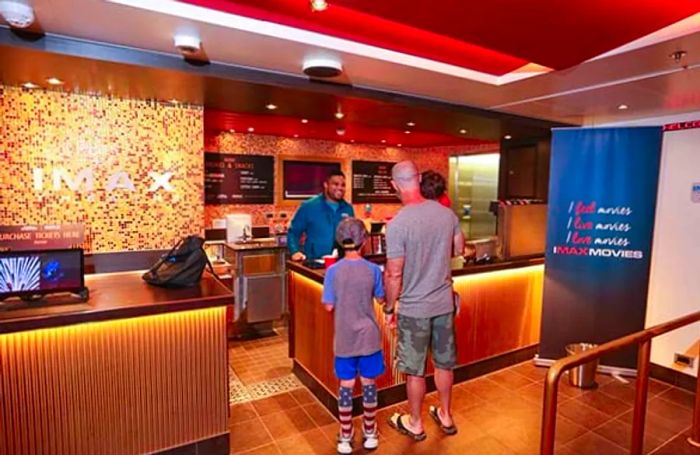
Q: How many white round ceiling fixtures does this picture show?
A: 3